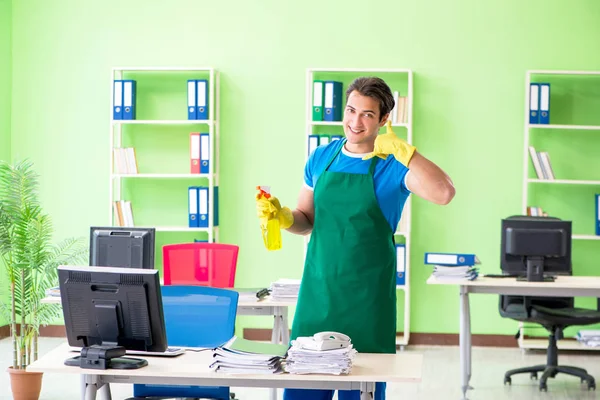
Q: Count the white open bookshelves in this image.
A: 3